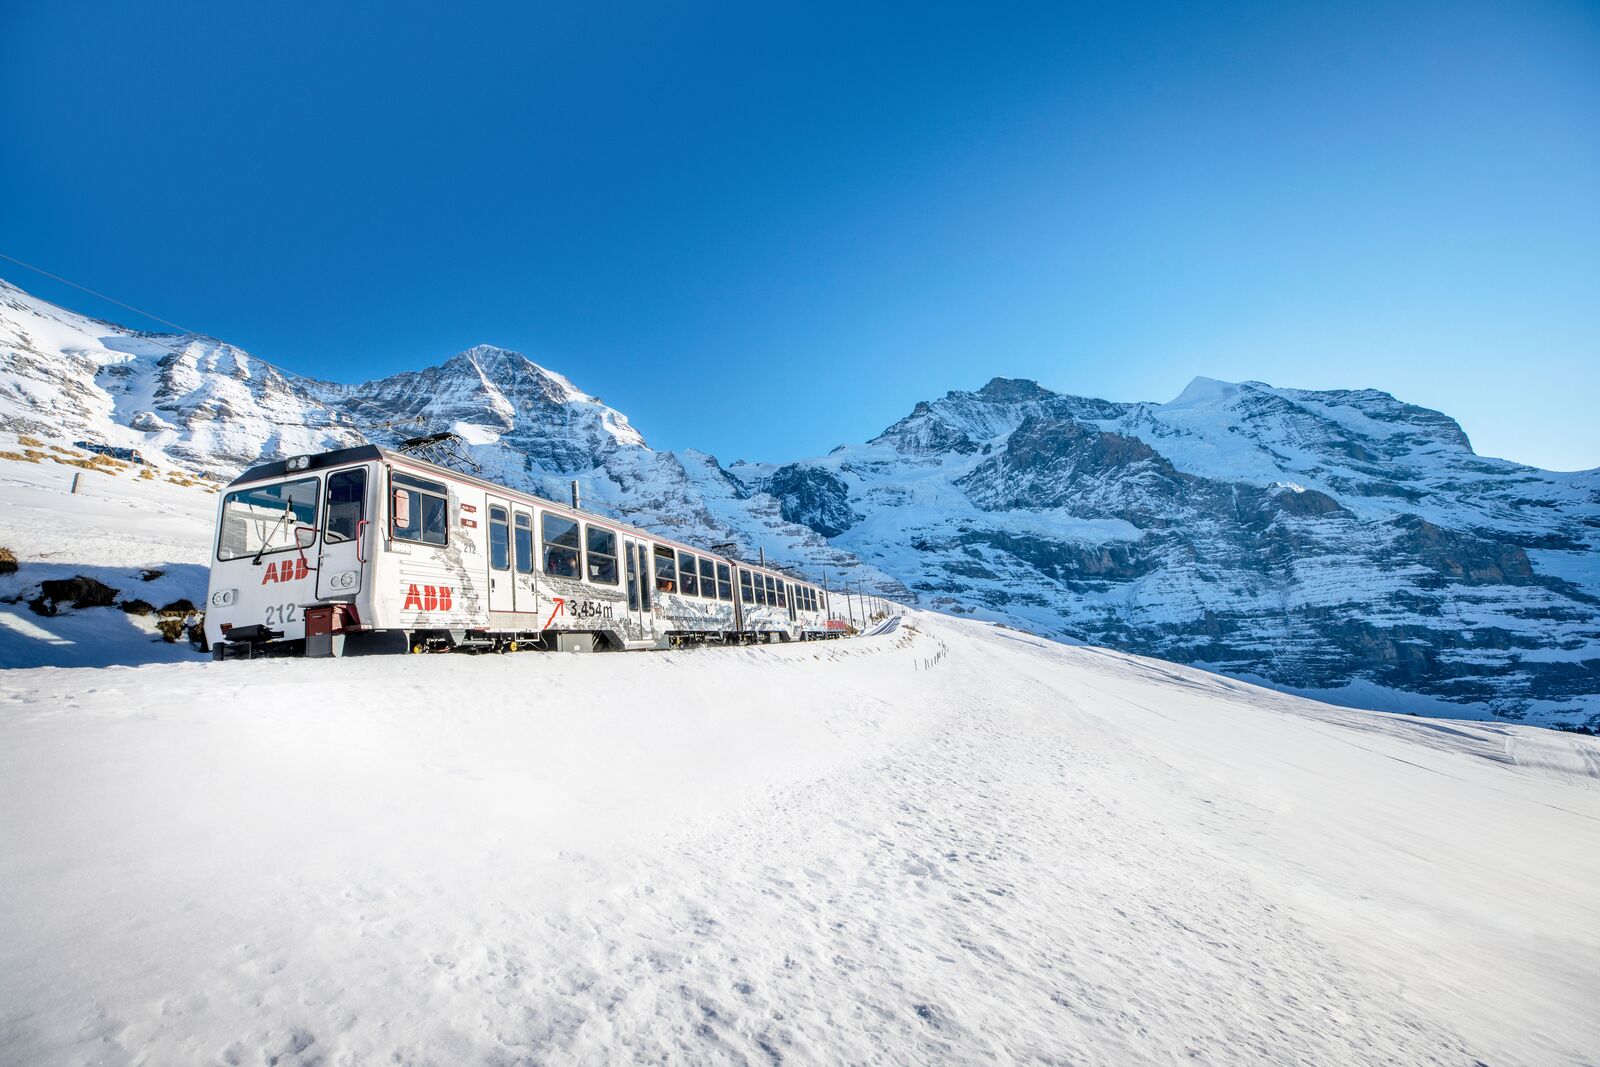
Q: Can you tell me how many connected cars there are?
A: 2